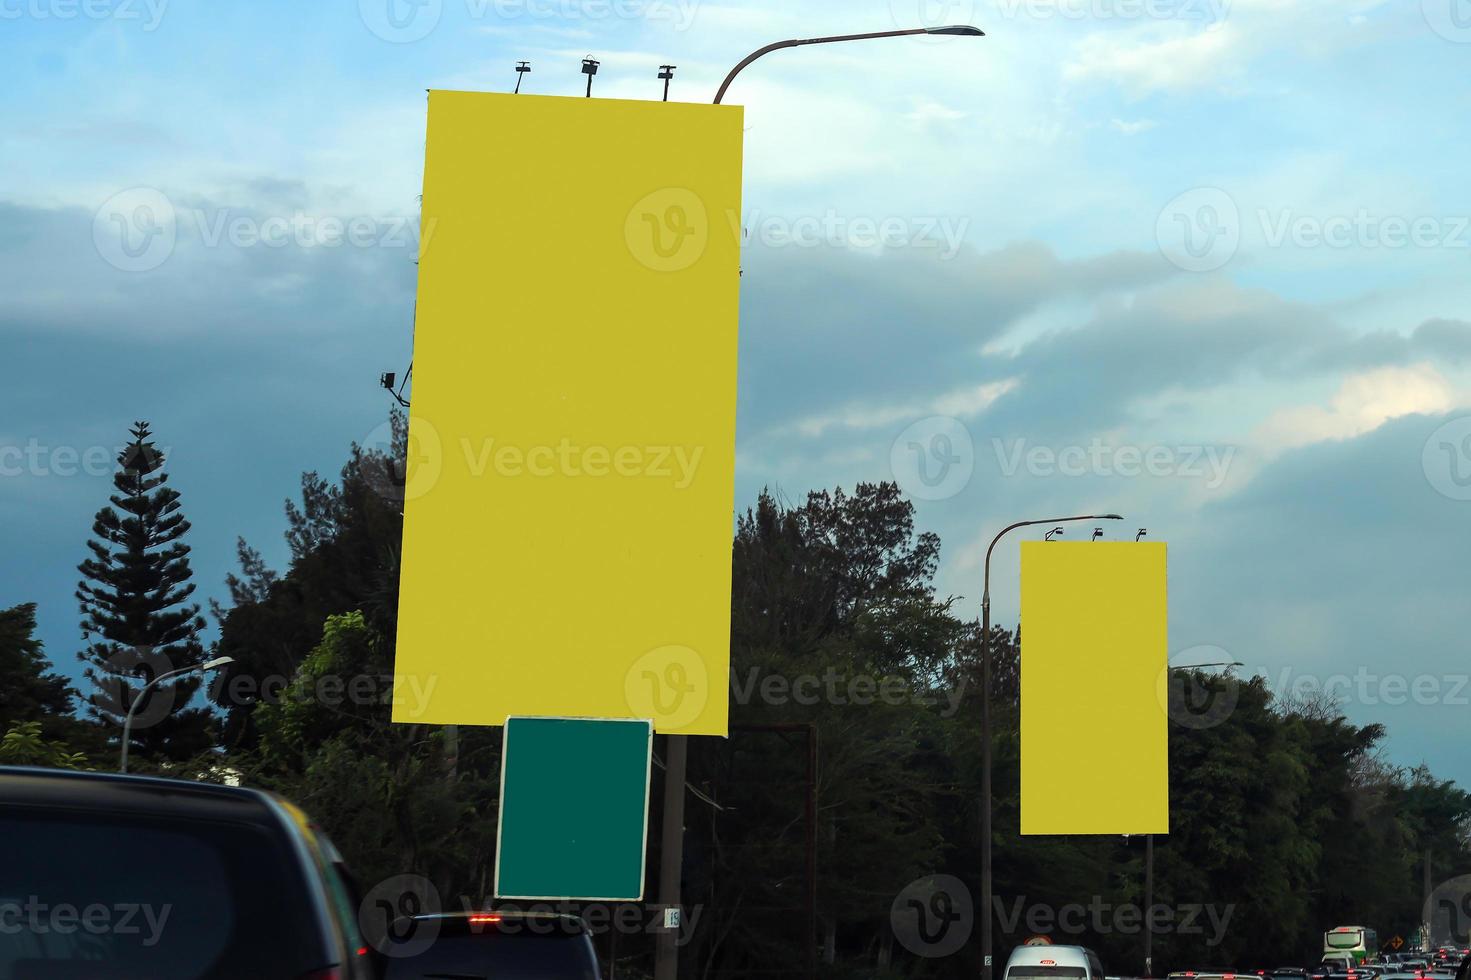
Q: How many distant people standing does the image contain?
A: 0